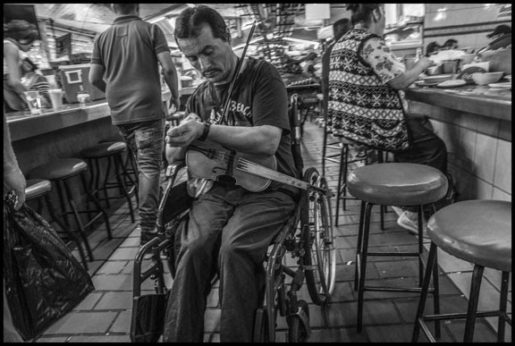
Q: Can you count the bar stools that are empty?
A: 5